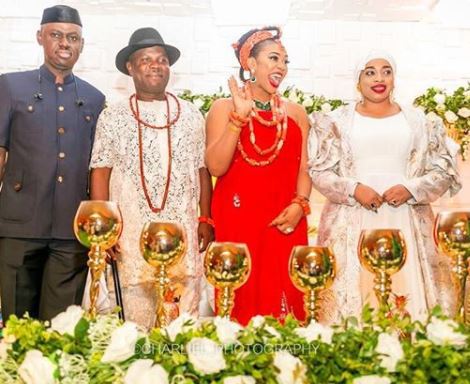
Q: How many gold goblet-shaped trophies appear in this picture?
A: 6